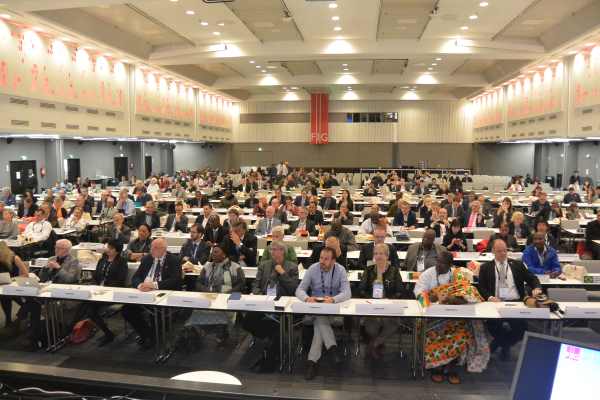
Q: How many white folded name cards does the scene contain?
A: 10